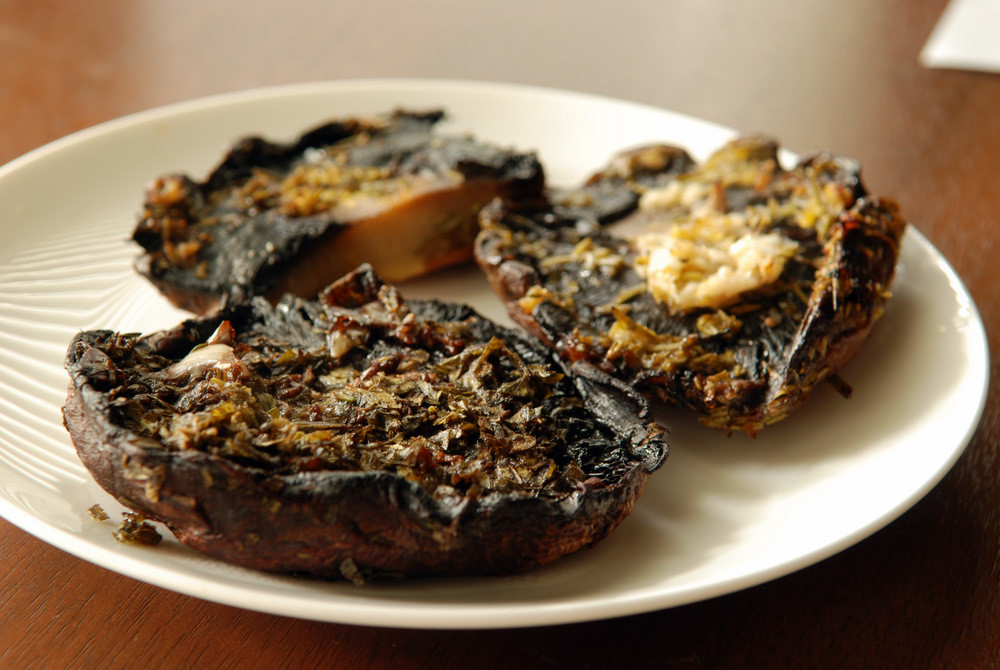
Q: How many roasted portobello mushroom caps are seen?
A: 3